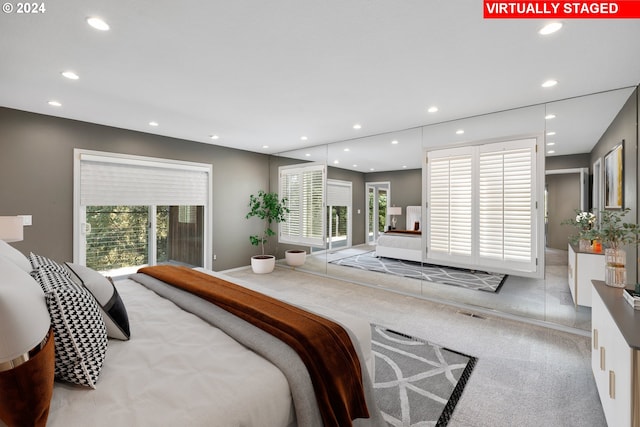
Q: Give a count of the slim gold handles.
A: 3